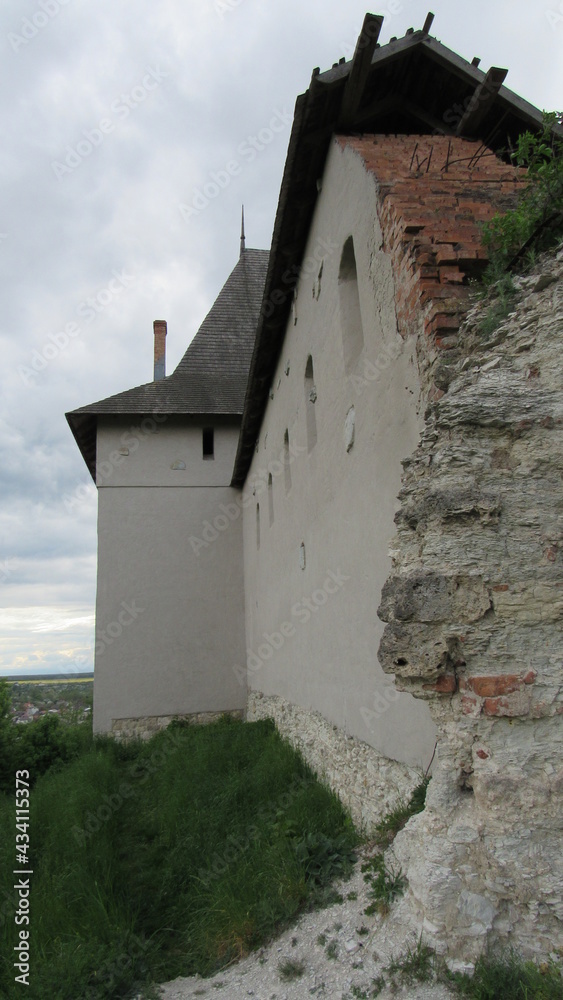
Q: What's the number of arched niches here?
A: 5